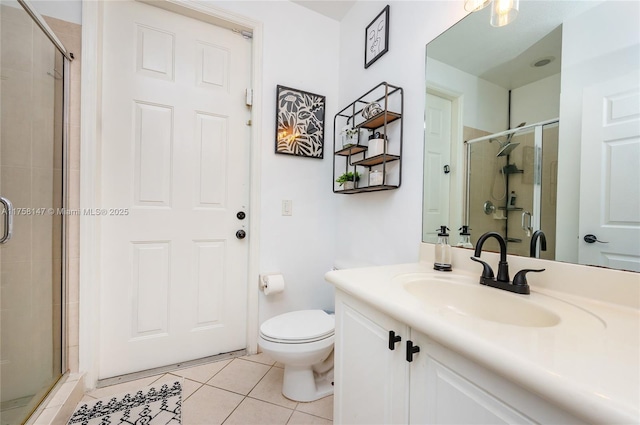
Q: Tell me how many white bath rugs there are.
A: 1